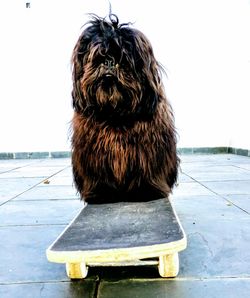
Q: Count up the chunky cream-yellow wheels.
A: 2